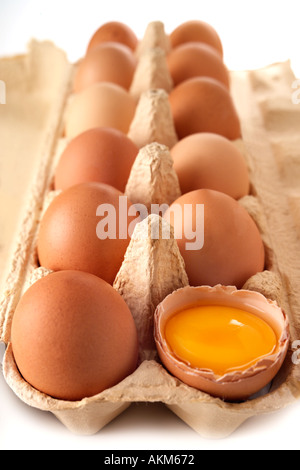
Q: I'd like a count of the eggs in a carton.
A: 12